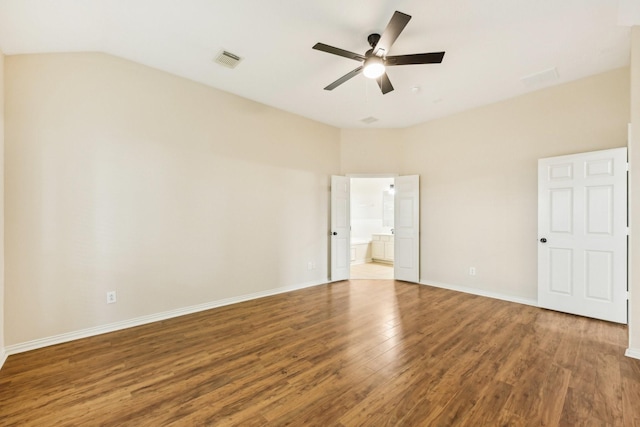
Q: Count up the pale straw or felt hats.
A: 0